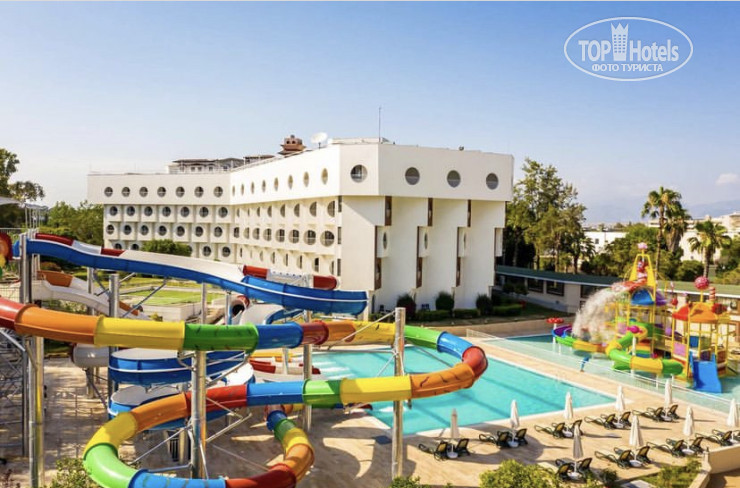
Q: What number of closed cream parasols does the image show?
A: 9